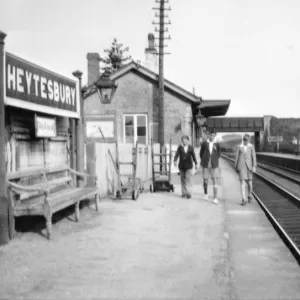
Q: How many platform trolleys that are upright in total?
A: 2